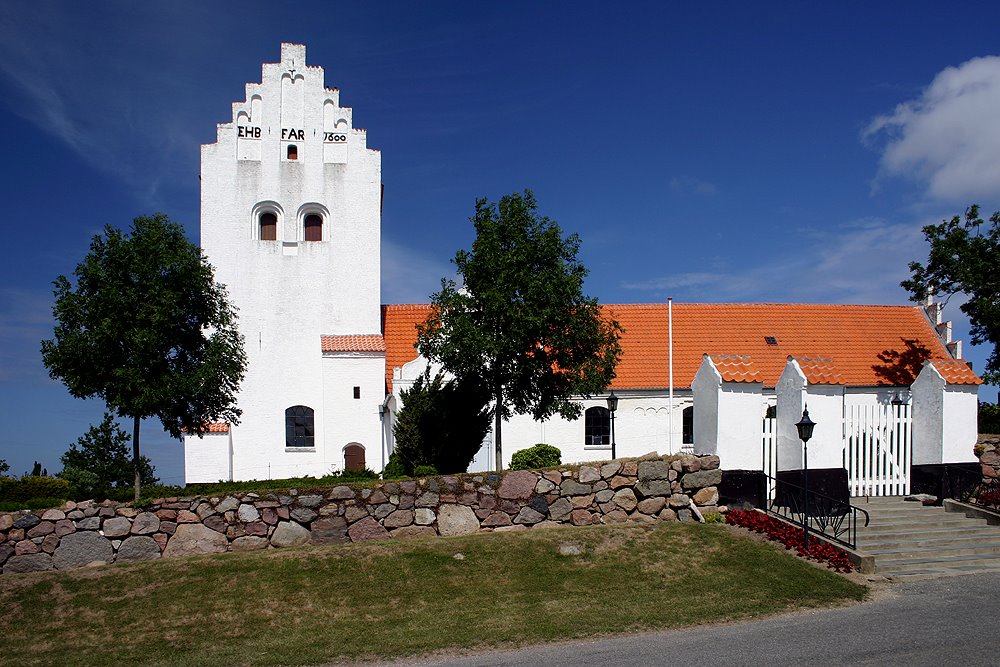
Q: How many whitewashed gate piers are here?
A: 3